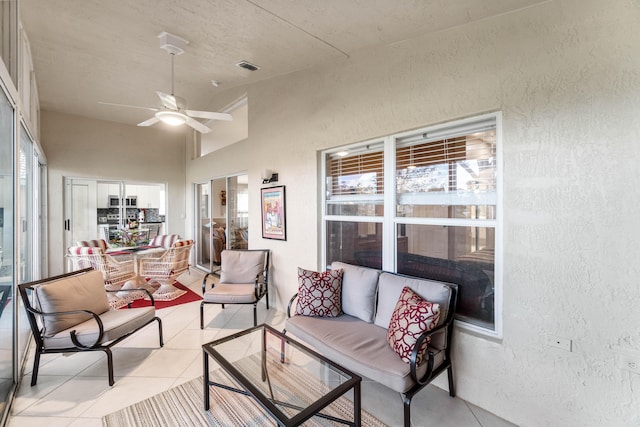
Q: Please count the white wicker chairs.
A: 4